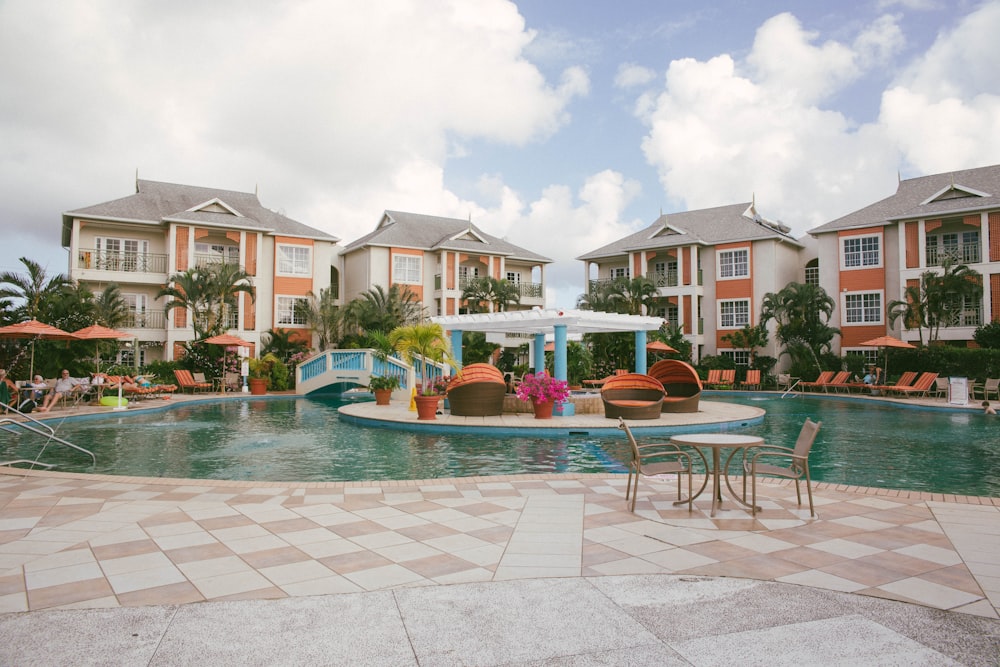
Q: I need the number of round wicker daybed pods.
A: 3